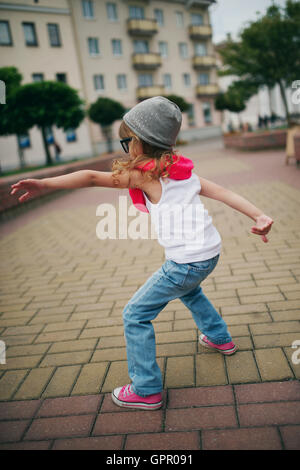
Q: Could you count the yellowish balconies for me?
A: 6